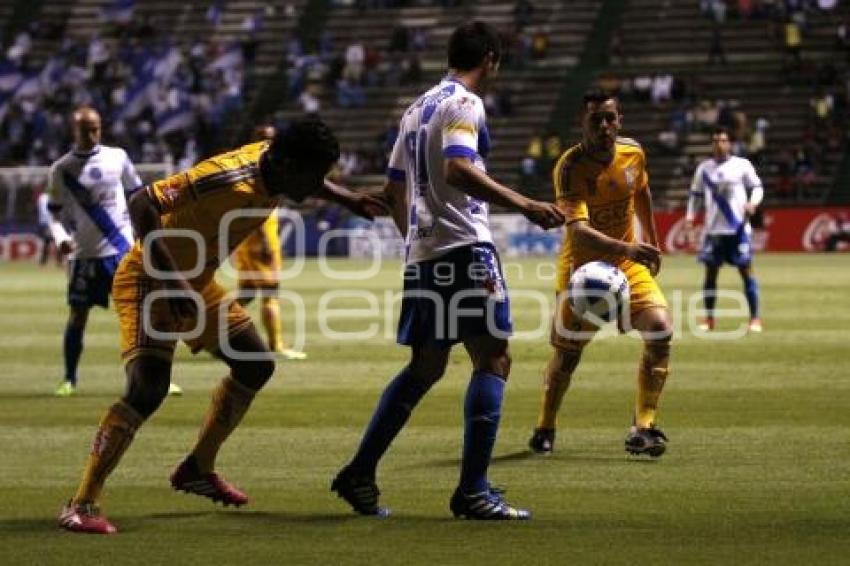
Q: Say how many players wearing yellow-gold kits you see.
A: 3